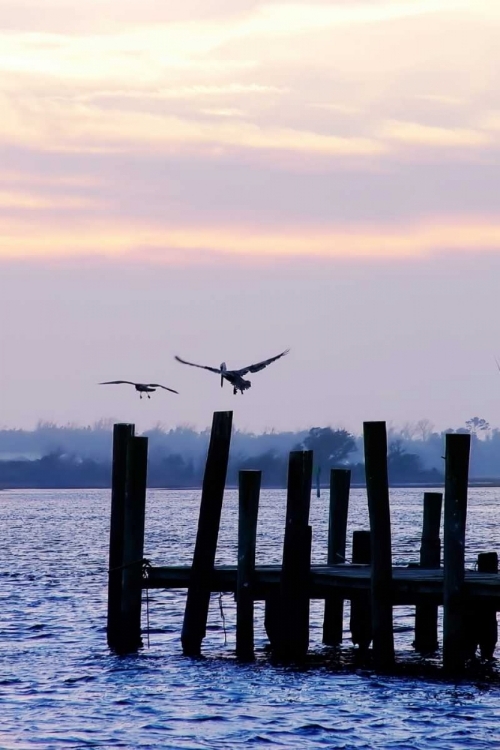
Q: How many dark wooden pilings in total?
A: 11